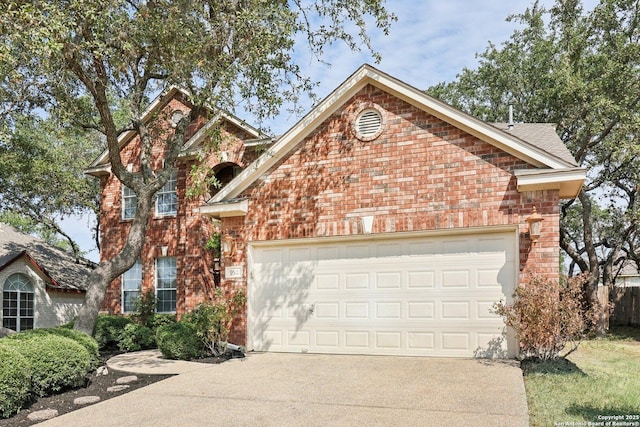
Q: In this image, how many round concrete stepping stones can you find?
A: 4